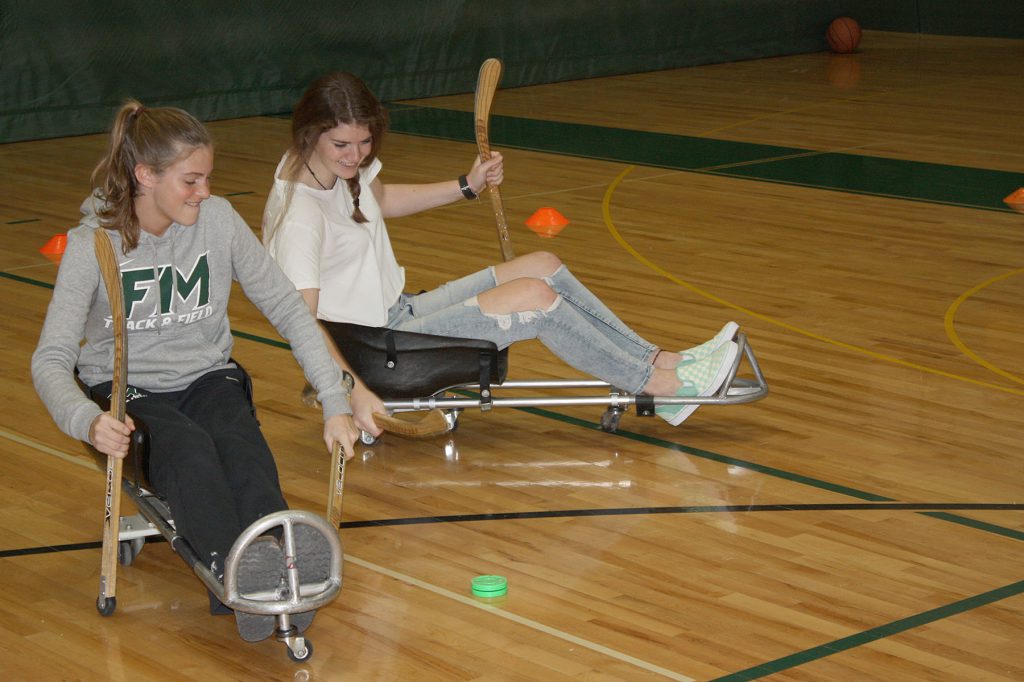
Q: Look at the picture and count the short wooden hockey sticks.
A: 4